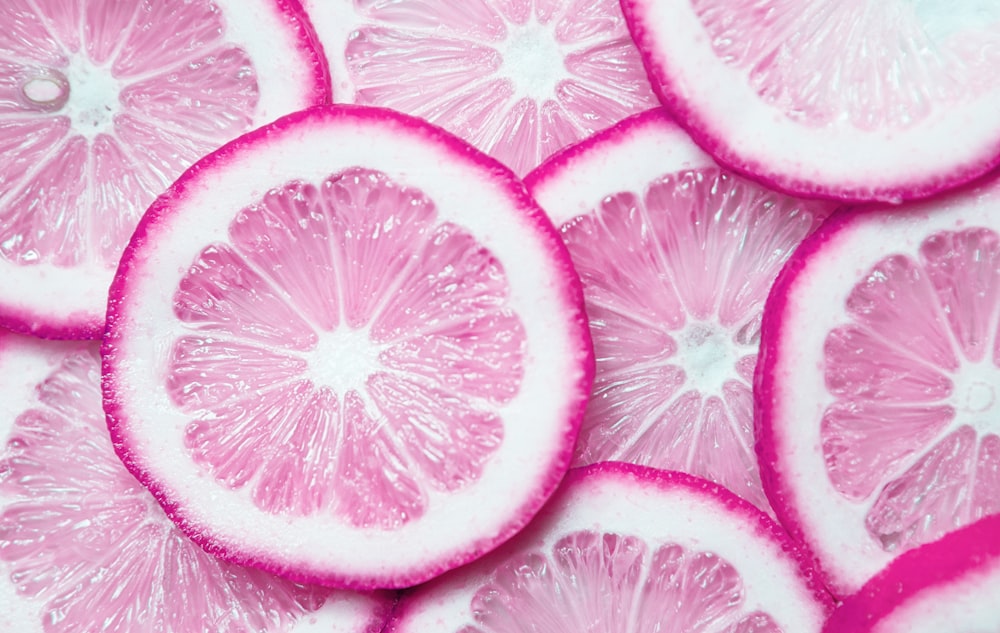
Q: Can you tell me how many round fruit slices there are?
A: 9